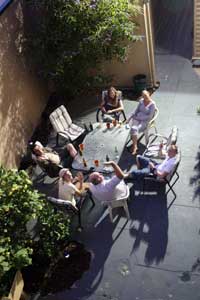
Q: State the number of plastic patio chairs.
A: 2